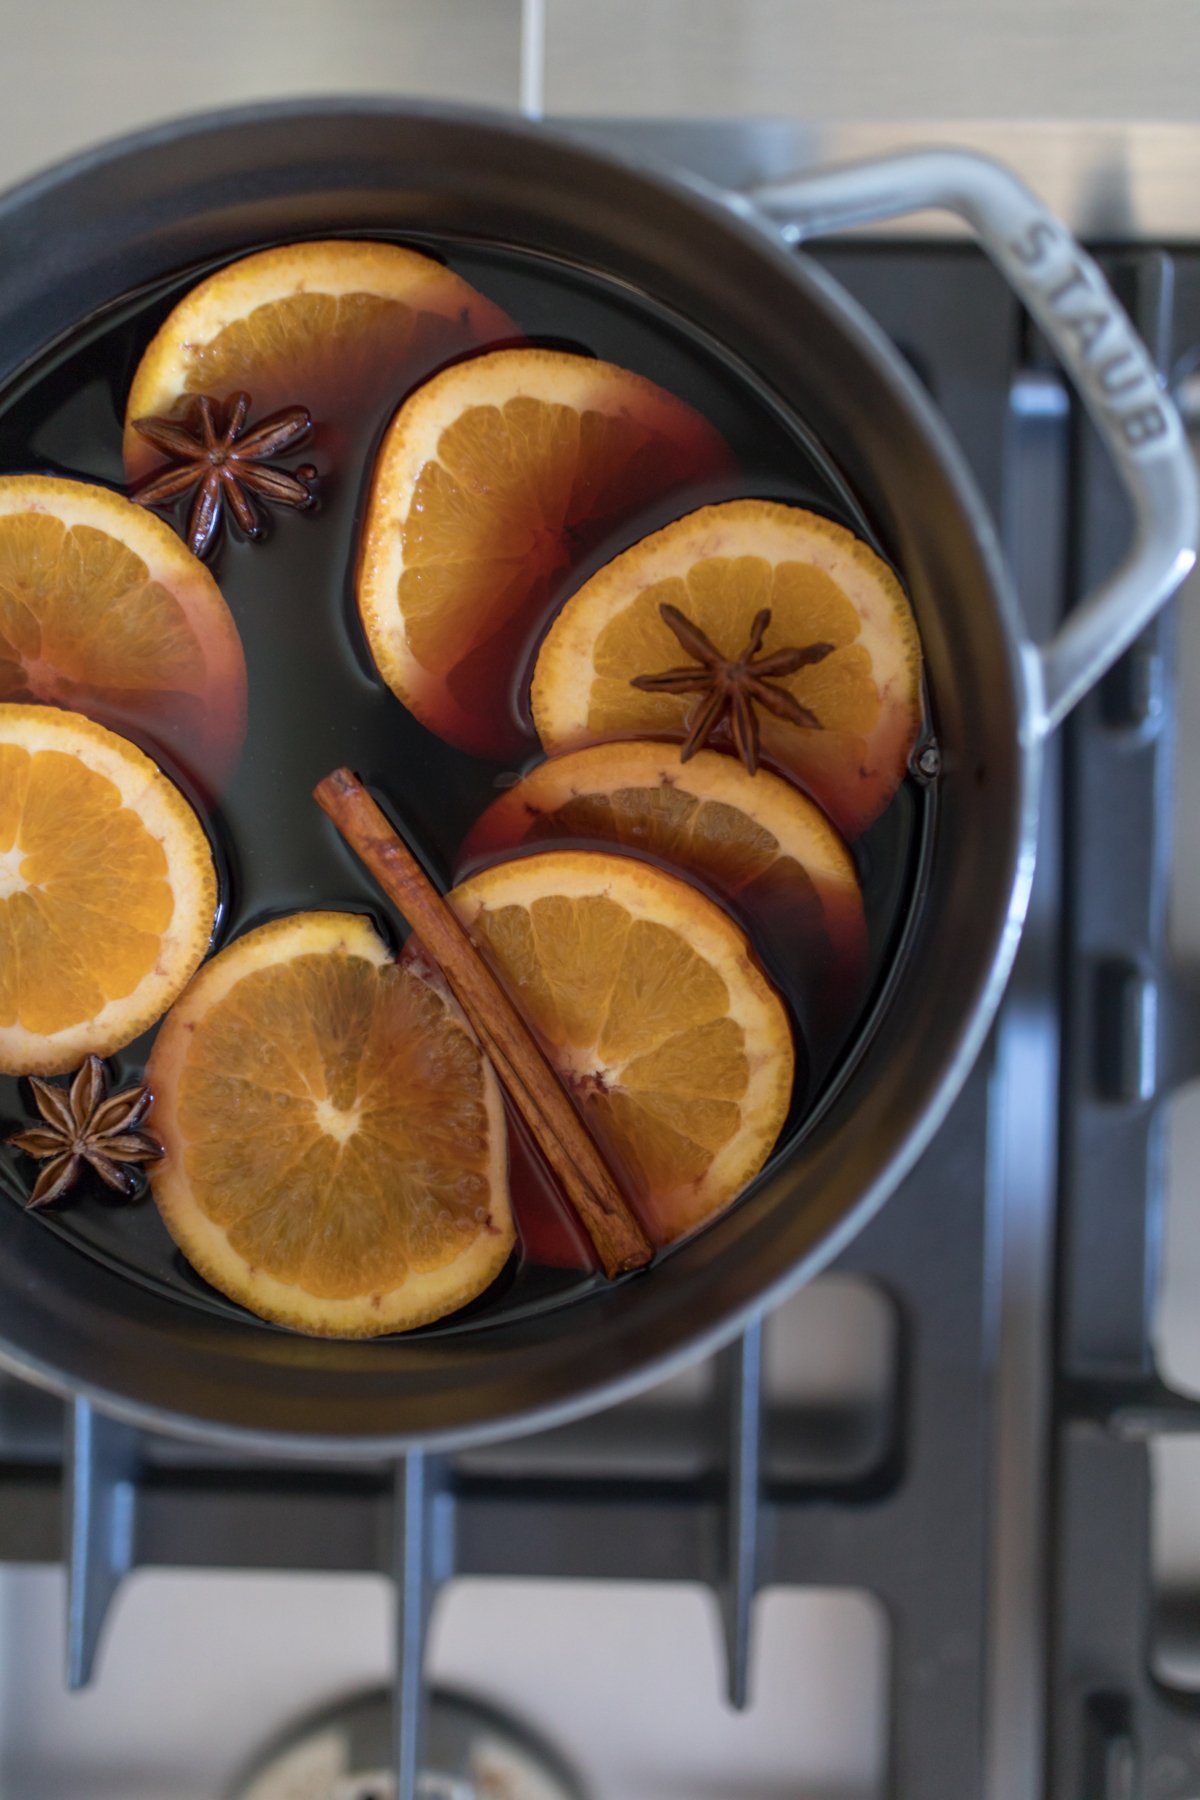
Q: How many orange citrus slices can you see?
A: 8